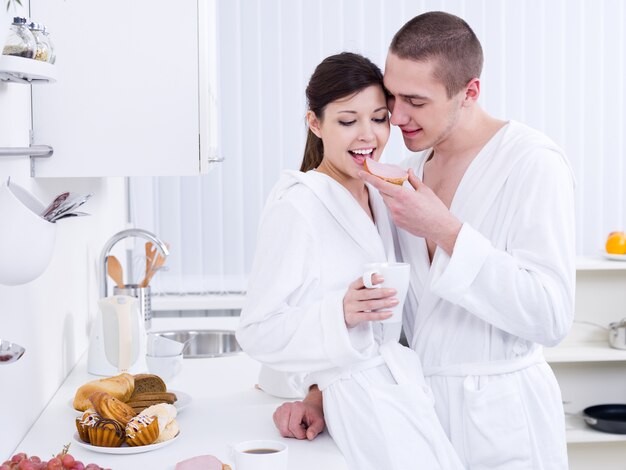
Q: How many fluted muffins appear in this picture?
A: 3